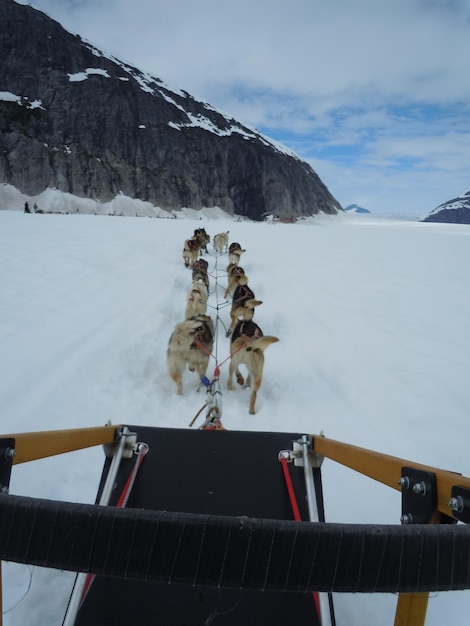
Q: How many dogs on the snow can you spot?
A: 10